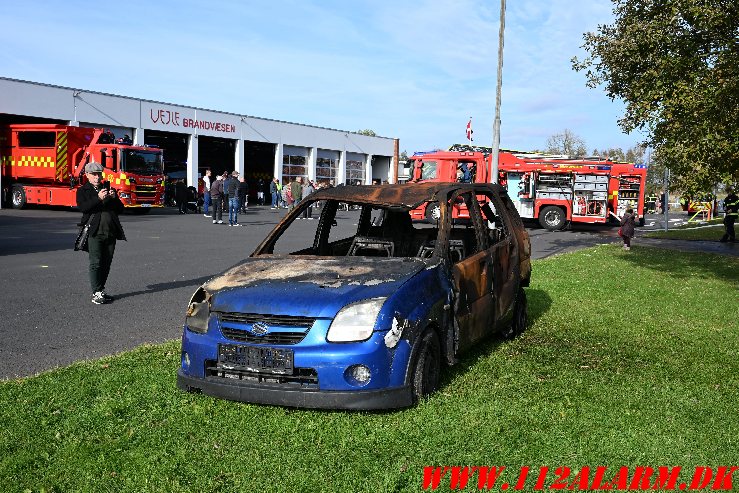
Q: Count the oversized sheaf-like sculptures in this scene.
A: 0